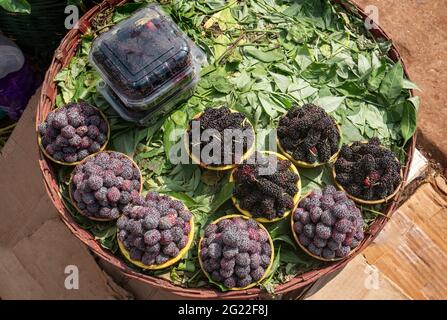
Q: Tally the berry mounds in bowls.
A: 9